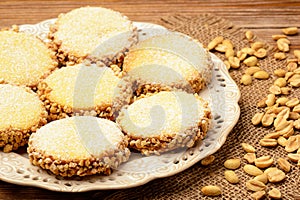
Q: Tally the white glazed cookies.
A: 7